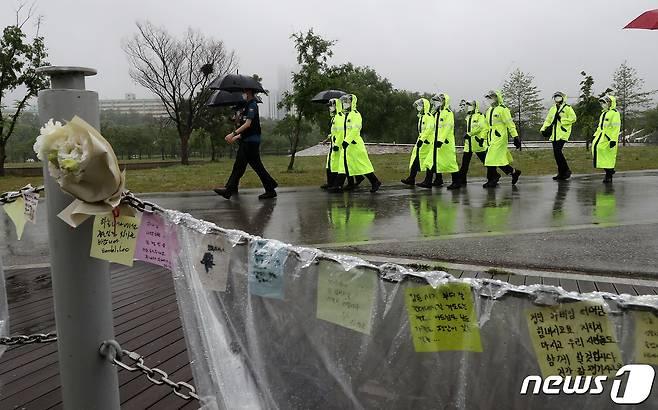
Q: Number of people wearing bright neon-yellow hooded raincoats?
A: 8